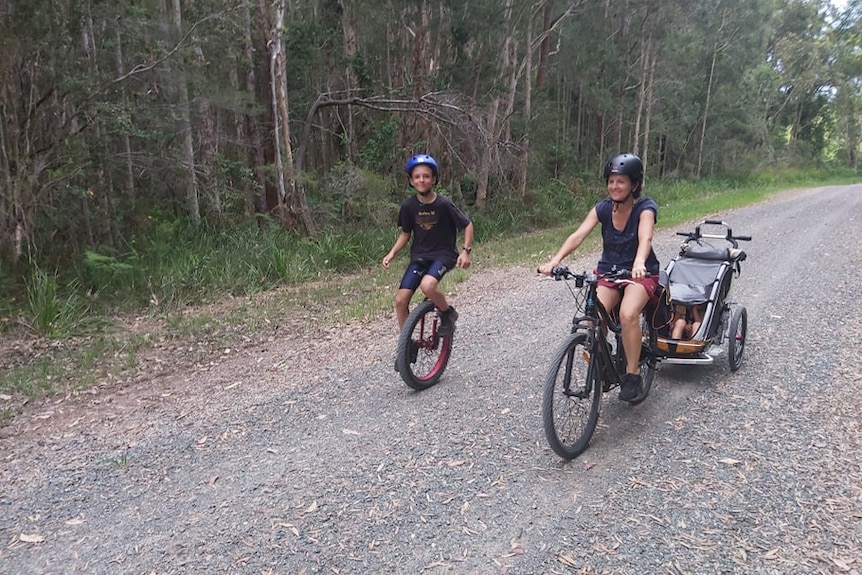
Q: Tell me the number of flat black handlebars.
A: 2